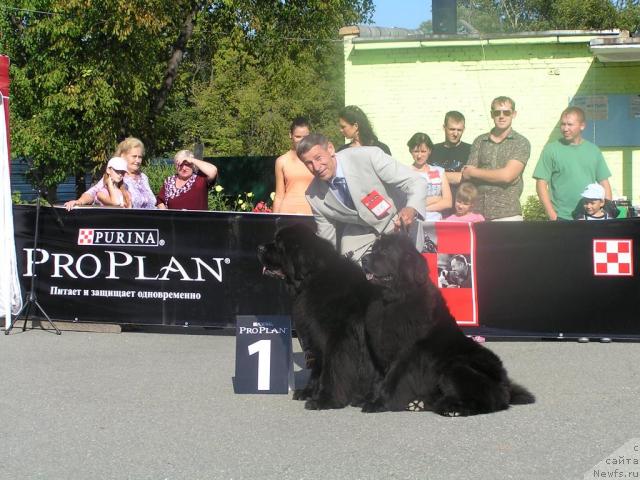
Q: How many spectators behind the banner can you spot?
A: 11